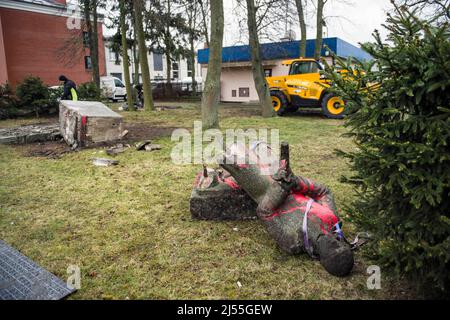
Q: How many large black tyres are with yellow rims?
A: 2